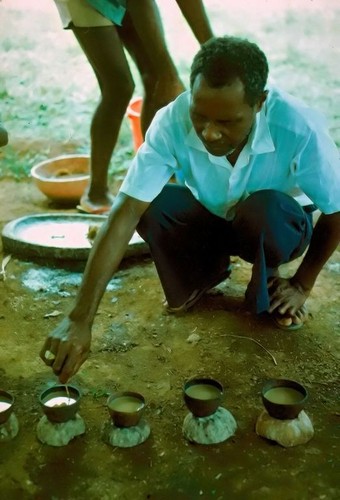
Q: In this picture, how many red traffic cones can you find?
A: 0